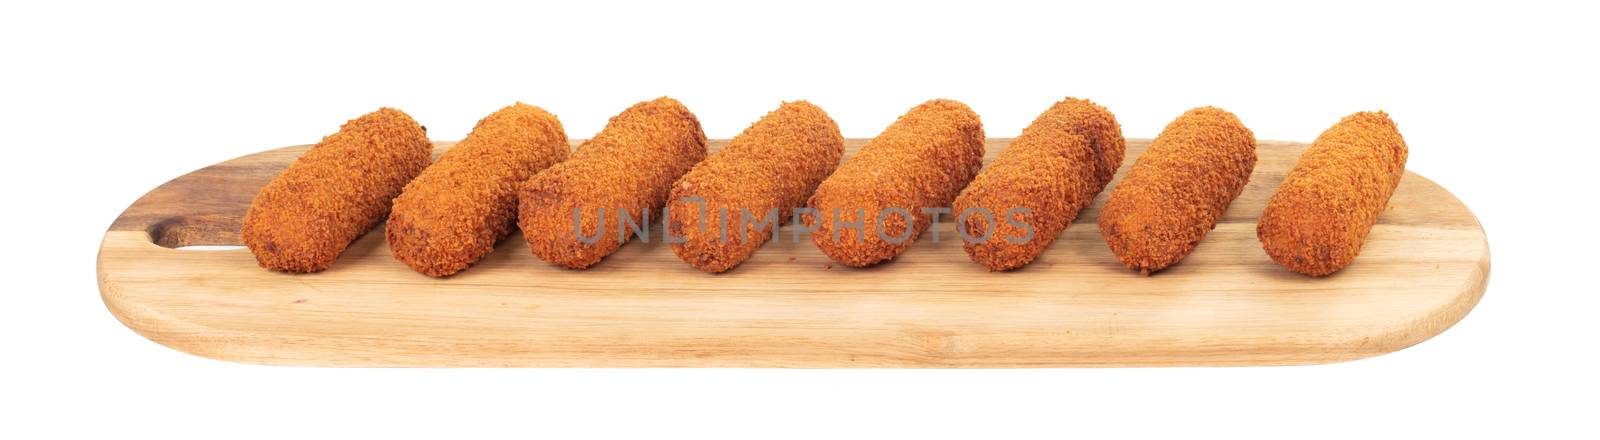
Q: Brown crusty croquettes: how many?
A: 8